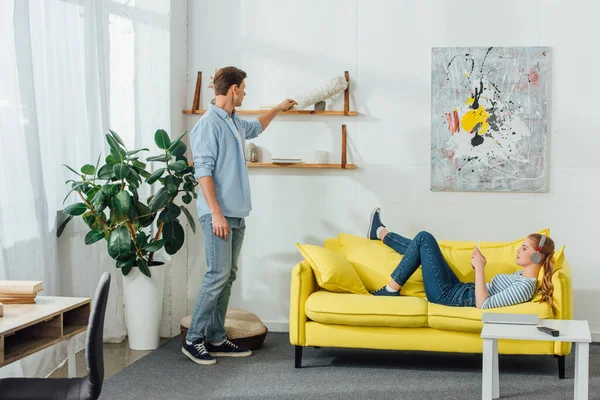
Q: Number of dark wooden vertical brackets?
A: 3